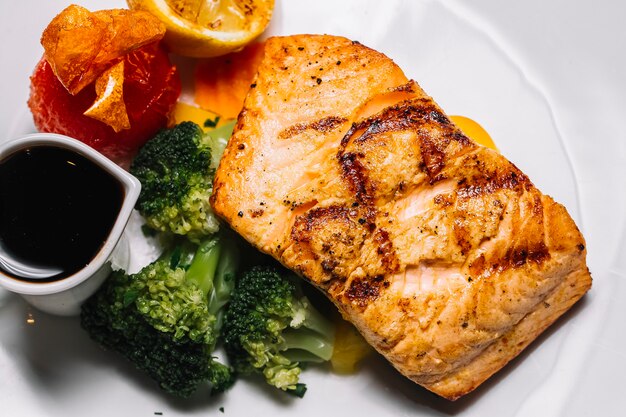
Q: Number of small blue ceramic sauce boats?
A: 0